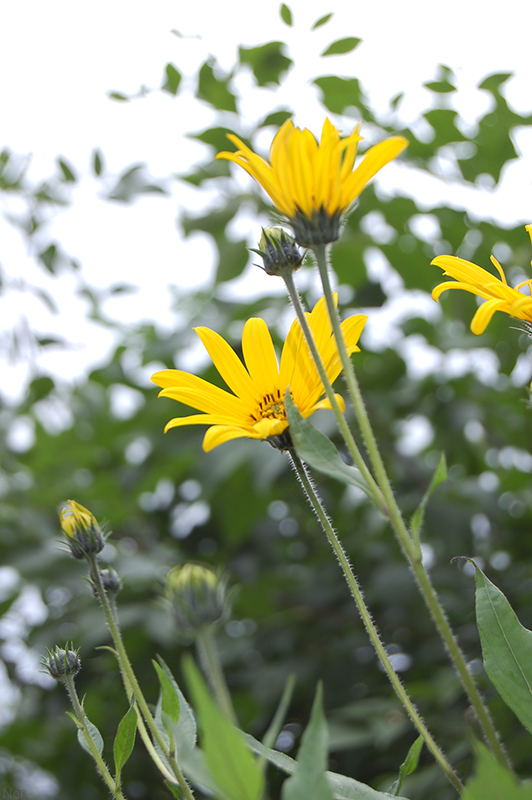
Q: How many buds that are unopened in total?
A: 5